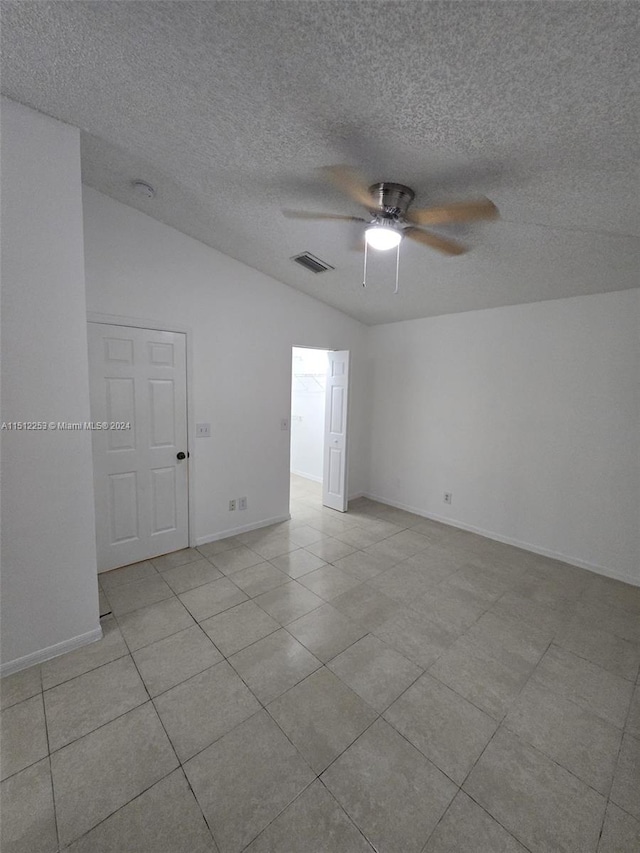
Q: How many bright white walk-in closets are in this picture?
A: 1